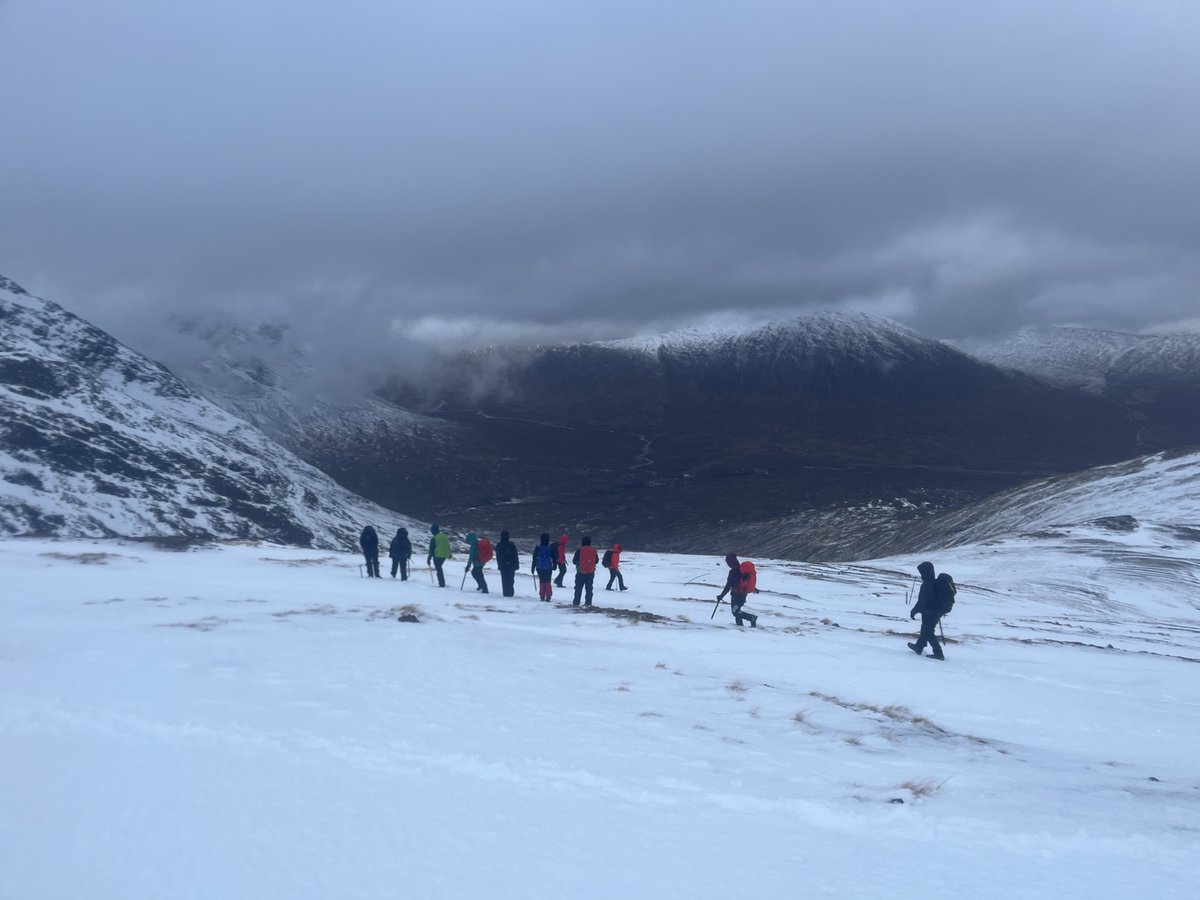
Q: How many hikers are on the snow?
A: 11